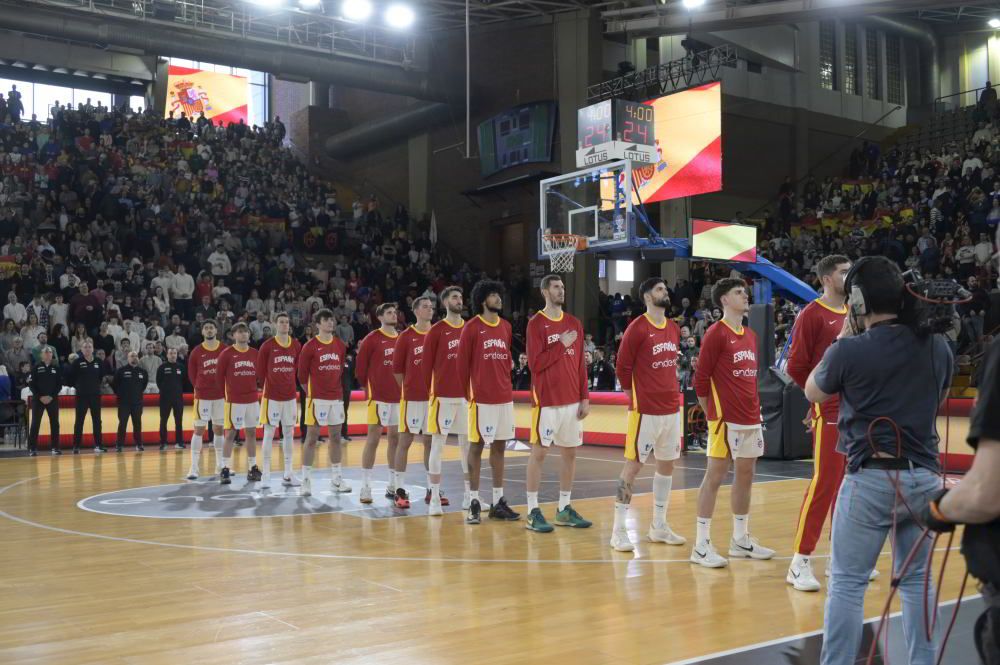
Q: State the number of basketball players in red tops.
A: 12